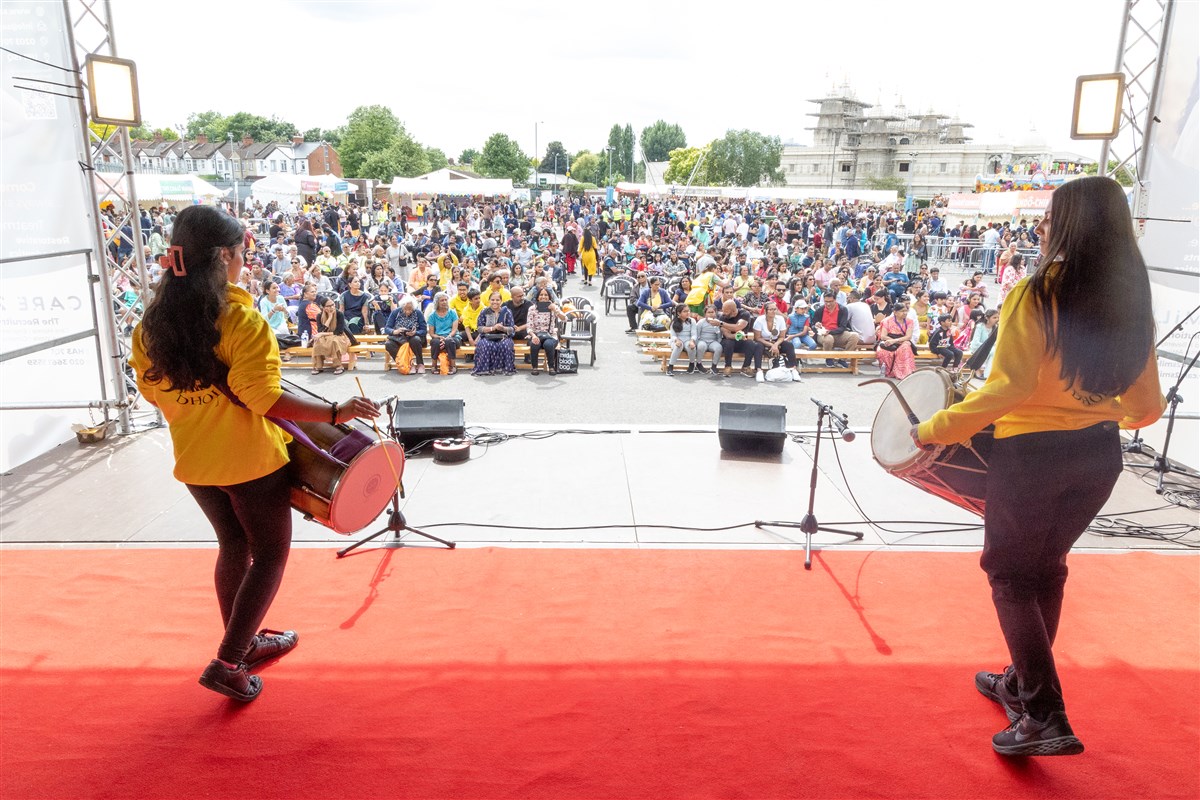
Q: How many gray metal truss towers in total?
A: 2